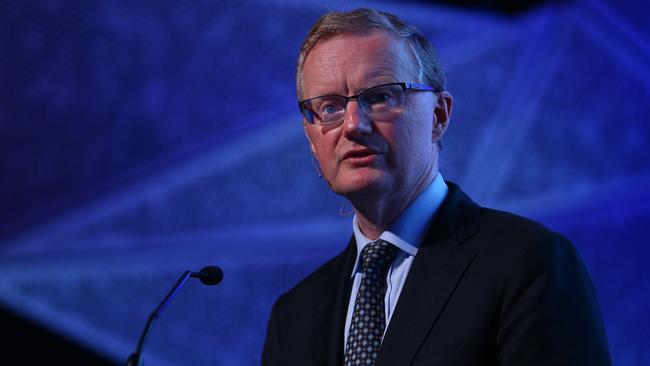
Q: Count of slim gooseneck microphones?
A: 1